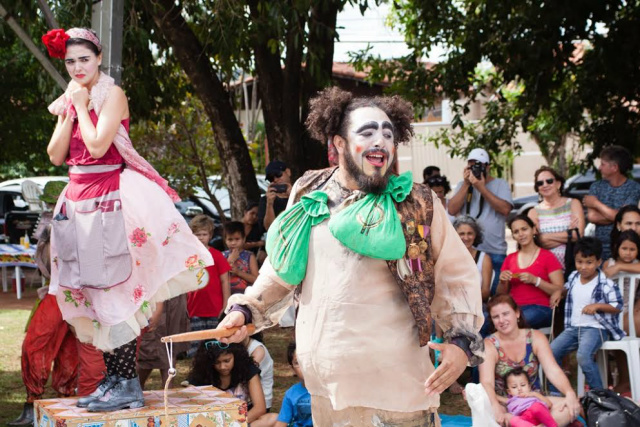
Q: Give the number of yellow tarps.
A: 0